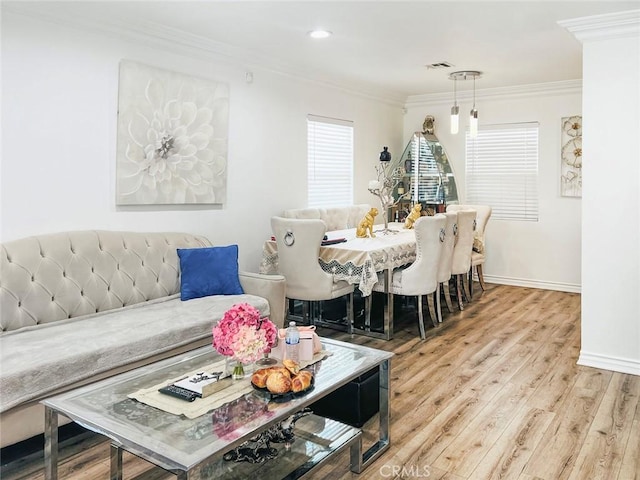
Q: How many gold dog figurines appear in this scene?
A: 2